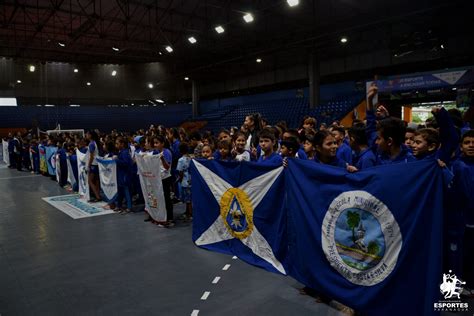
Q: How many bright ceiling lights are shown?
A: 14